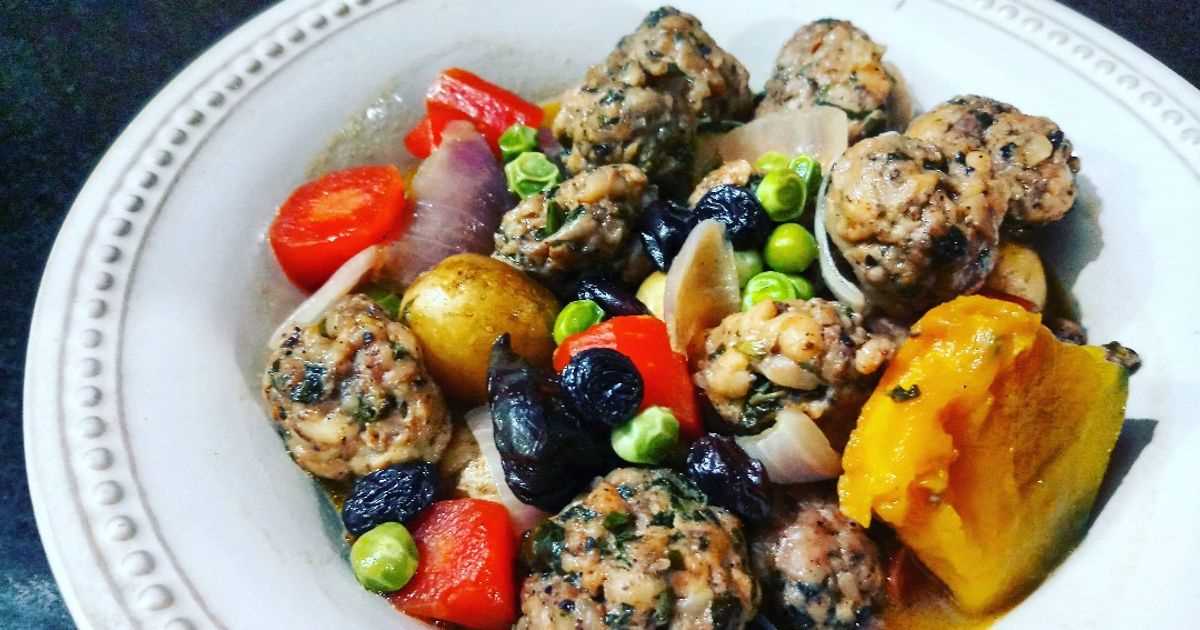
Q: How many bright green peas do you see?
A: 12